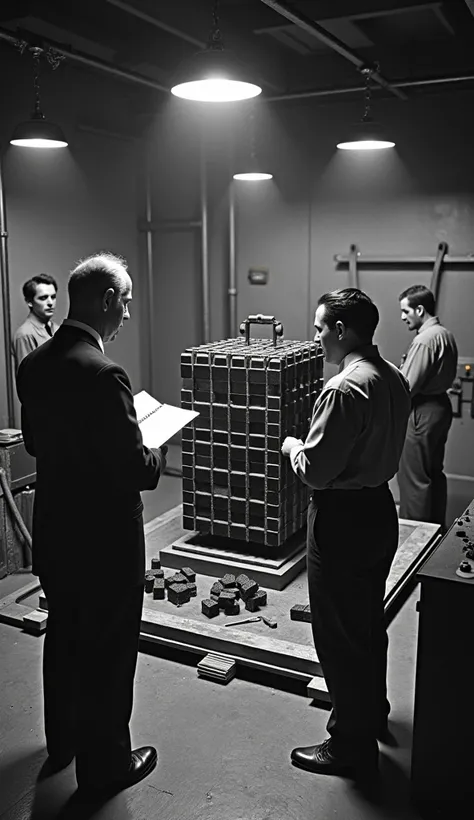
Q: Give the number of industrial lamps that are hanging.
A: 4